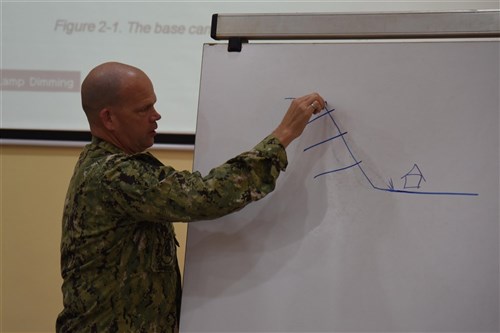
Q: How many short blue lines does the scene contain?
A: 3